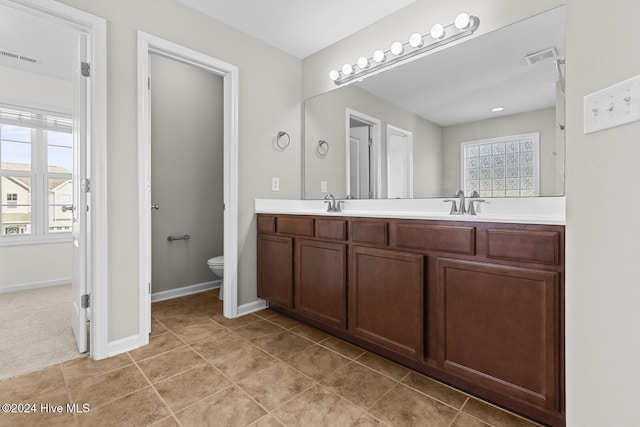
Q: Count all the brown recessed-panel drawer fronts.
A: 6